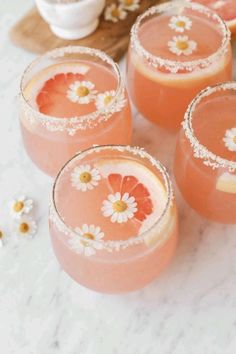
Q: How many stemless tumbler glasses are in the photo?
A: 4